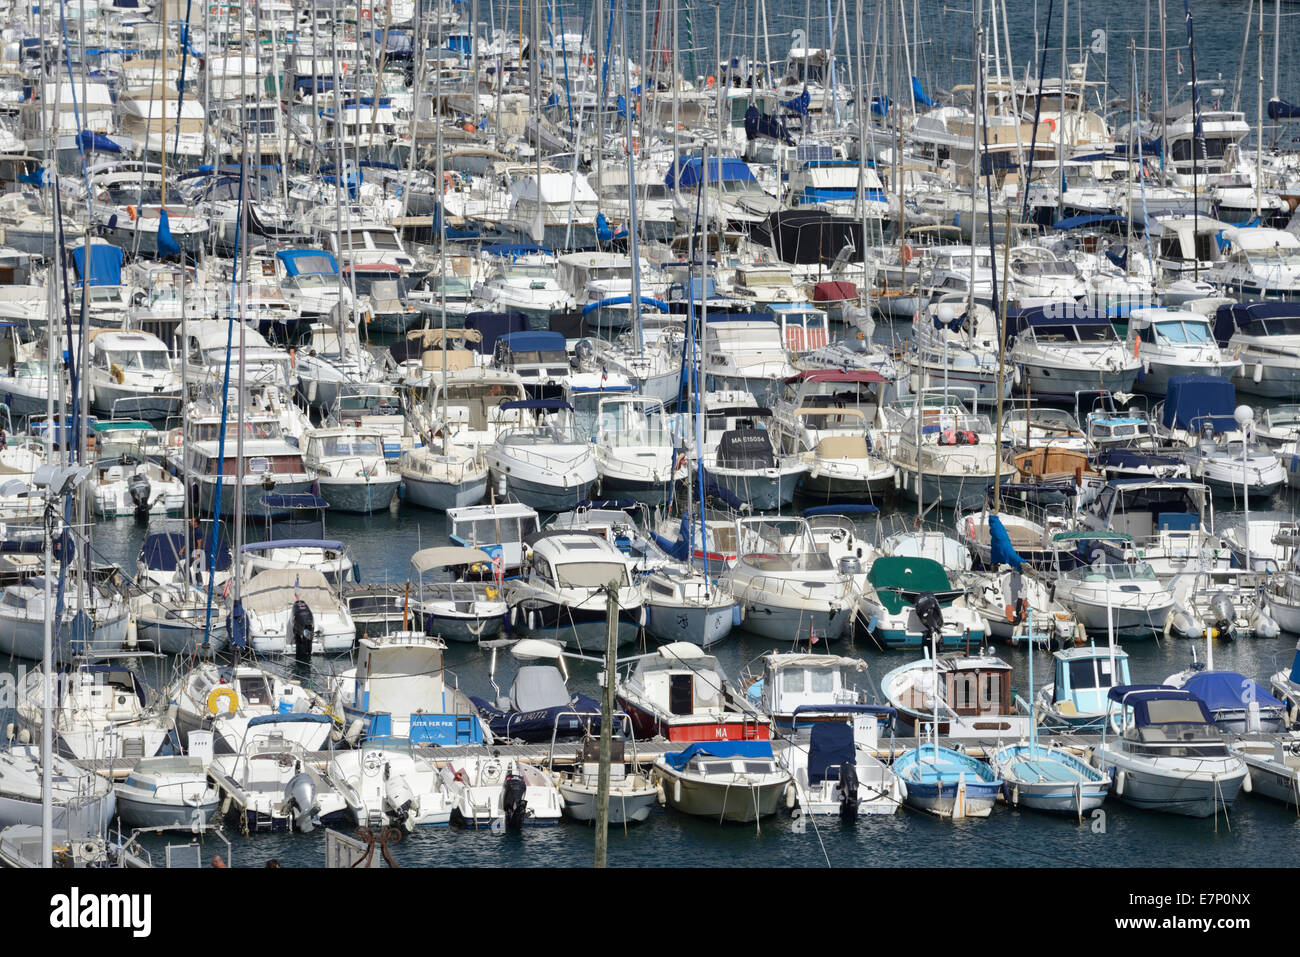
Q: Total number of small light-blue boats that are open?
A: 2